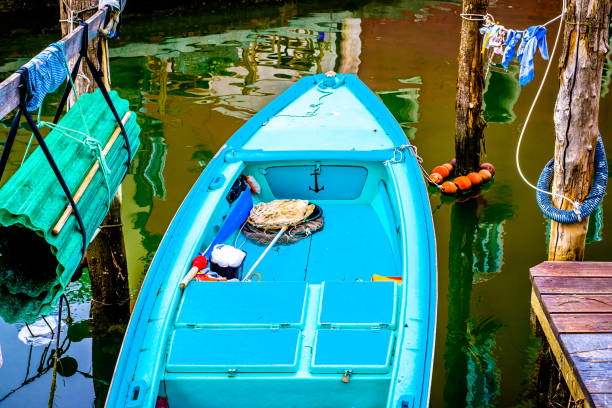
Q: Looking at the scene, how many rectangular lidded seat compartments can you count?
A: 4